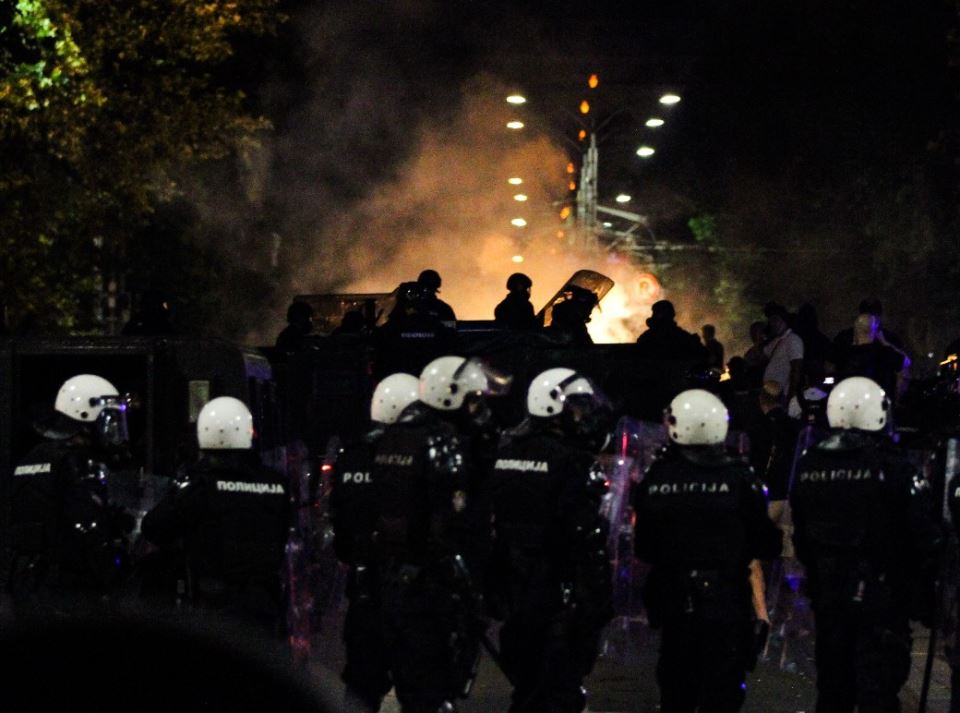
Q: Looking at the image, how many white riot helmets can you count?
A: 7